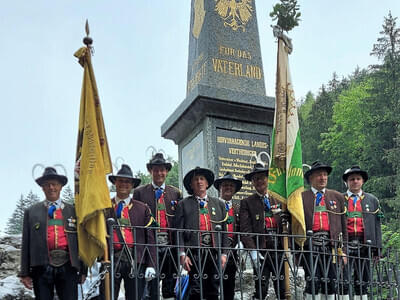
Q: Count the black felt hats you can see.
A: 8